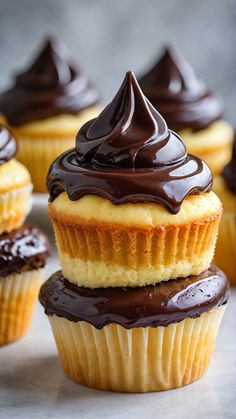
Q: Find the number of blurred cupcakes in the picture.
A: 5